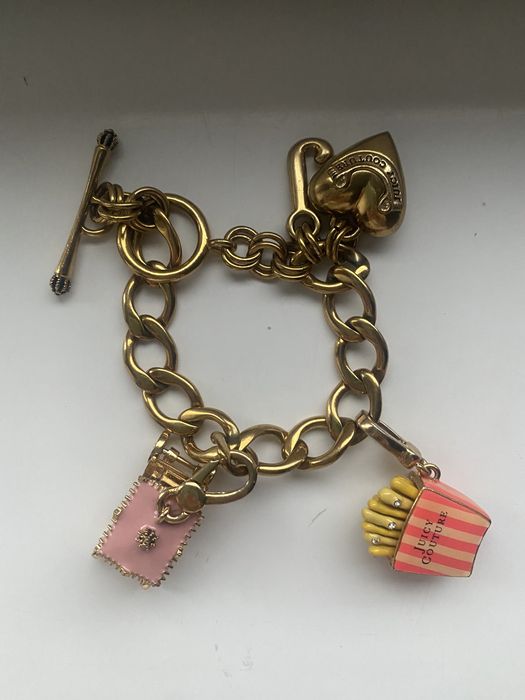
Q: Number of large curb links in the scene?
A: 11